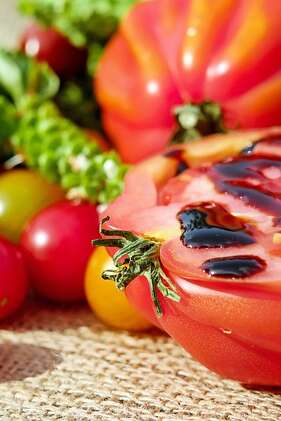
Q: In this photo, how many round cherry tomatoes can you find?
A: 5